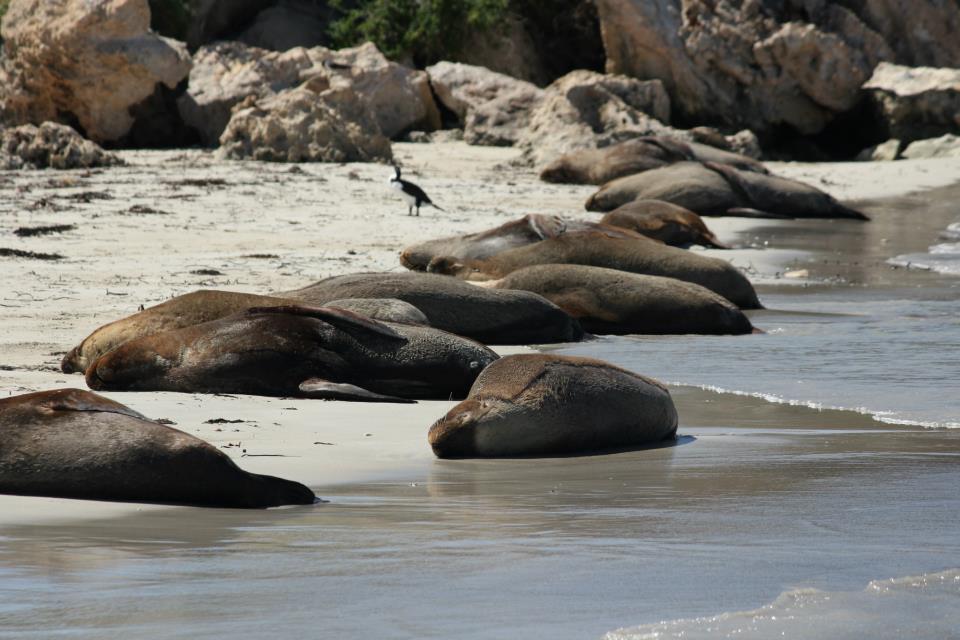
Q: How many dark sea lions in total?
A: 11